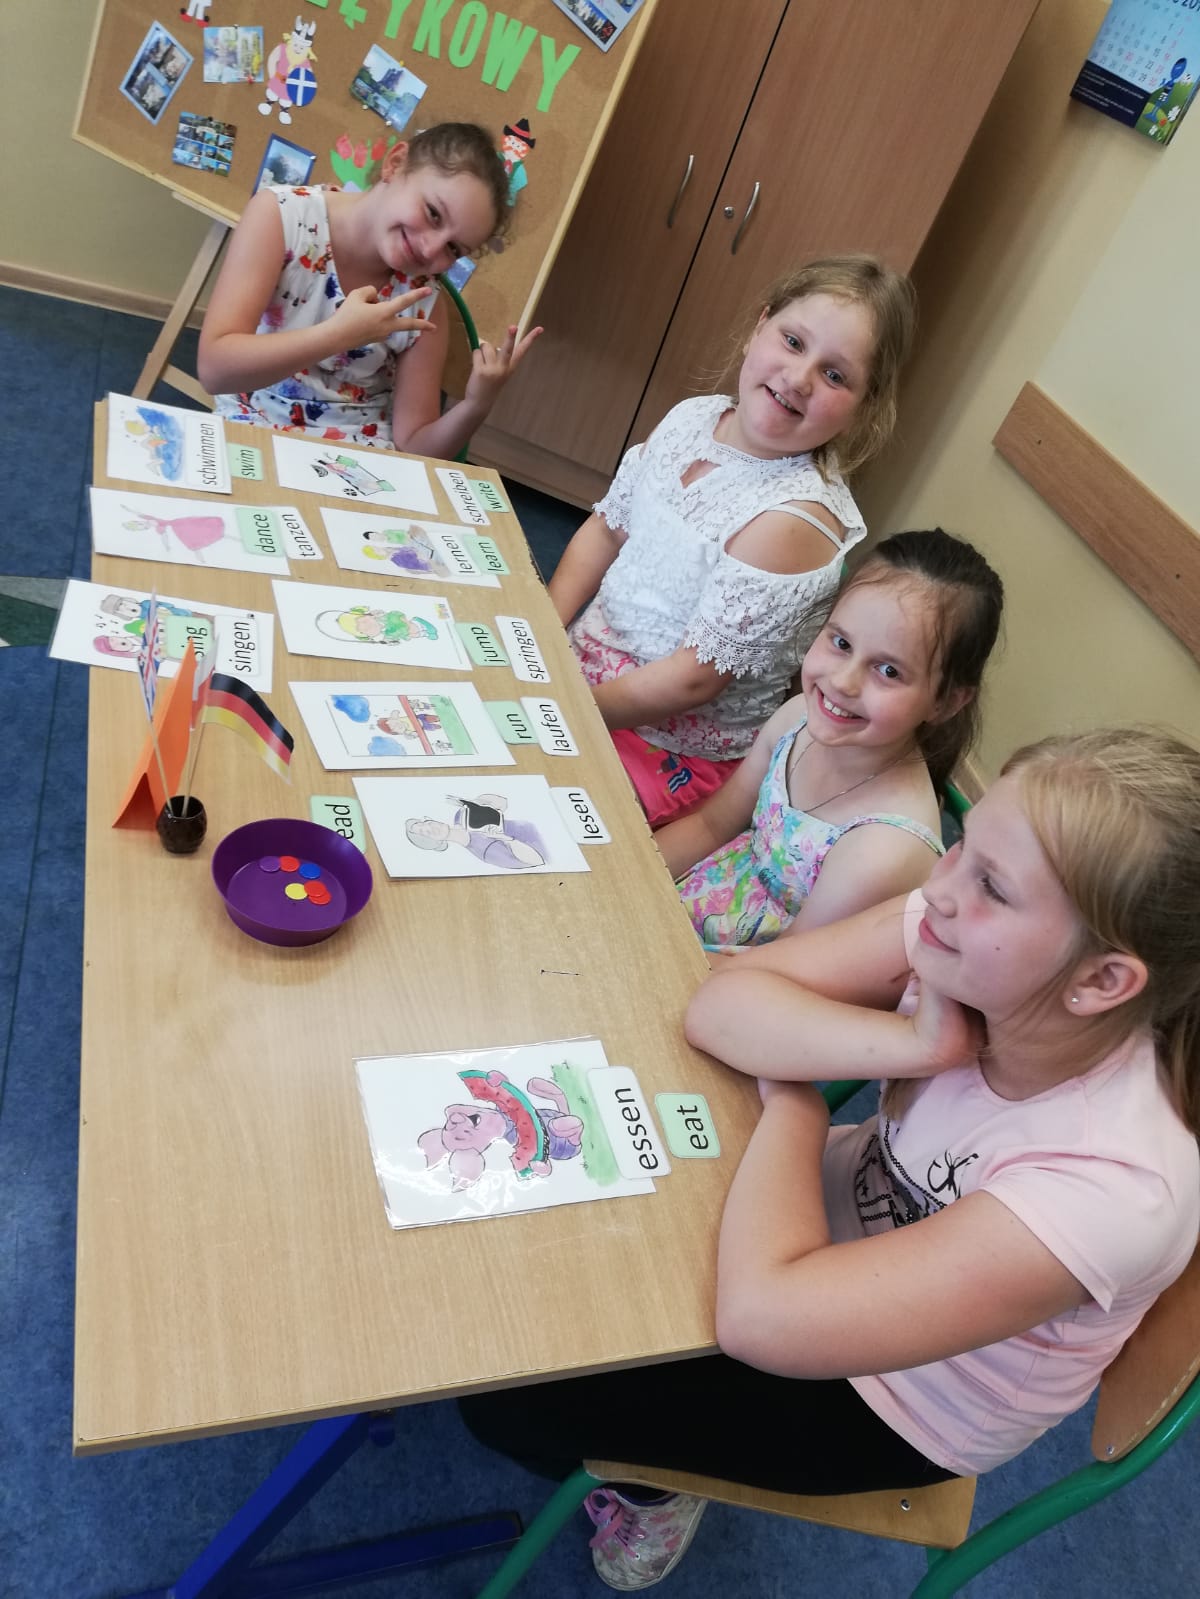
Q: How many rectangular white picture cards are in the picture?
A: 9